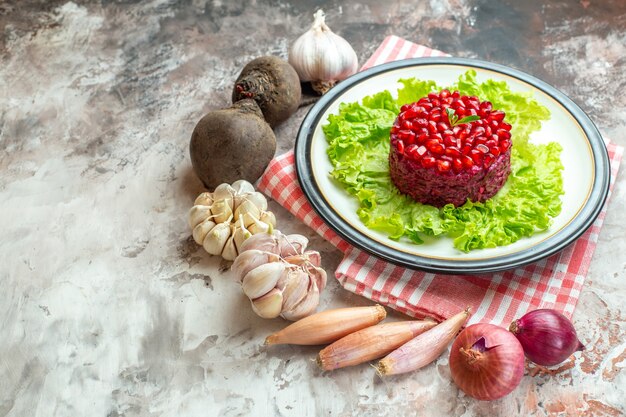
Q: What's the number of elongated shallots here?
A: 3